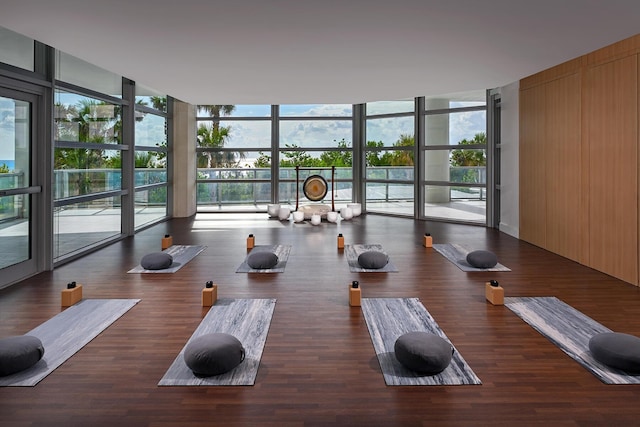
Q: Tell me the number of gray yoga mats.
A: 8